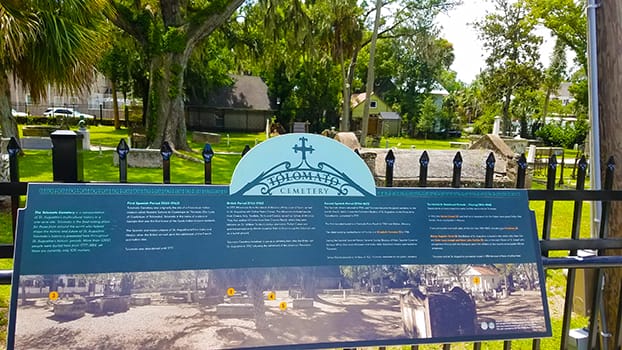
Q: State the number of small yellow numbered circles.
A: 5